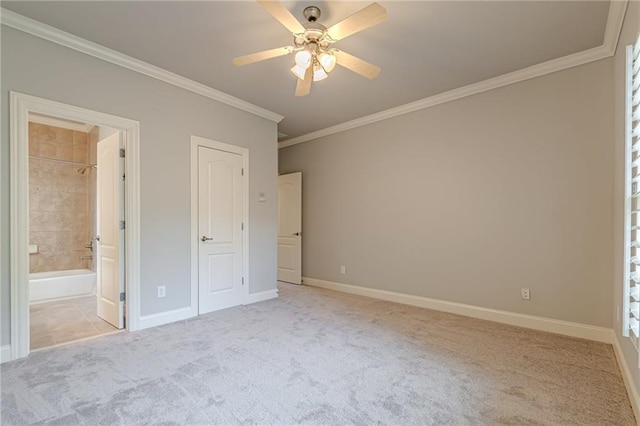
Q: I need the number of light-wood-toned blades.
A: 5